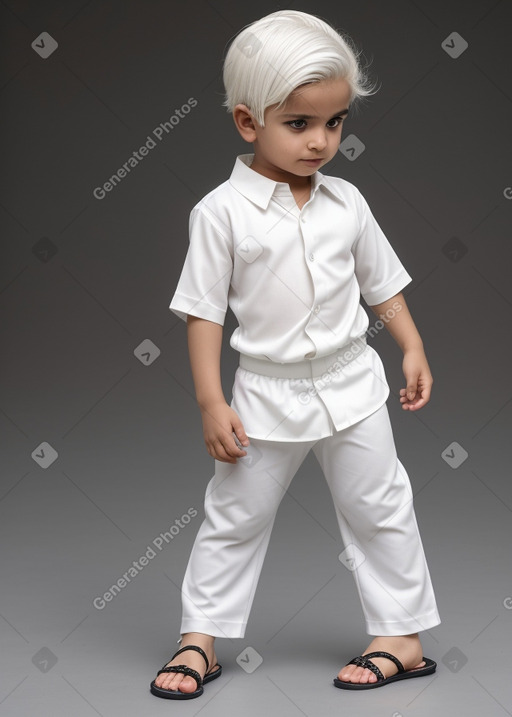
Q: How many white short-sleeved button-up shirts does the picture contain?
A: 1